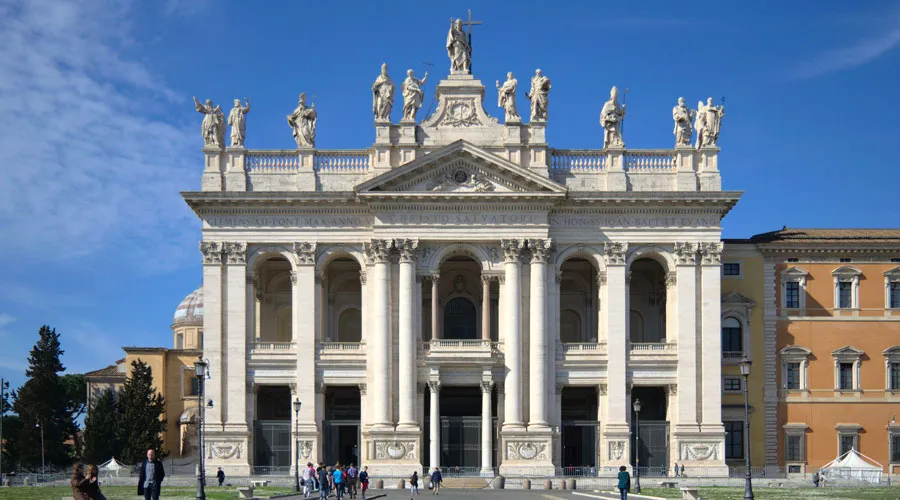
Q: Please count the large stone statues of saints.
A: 11